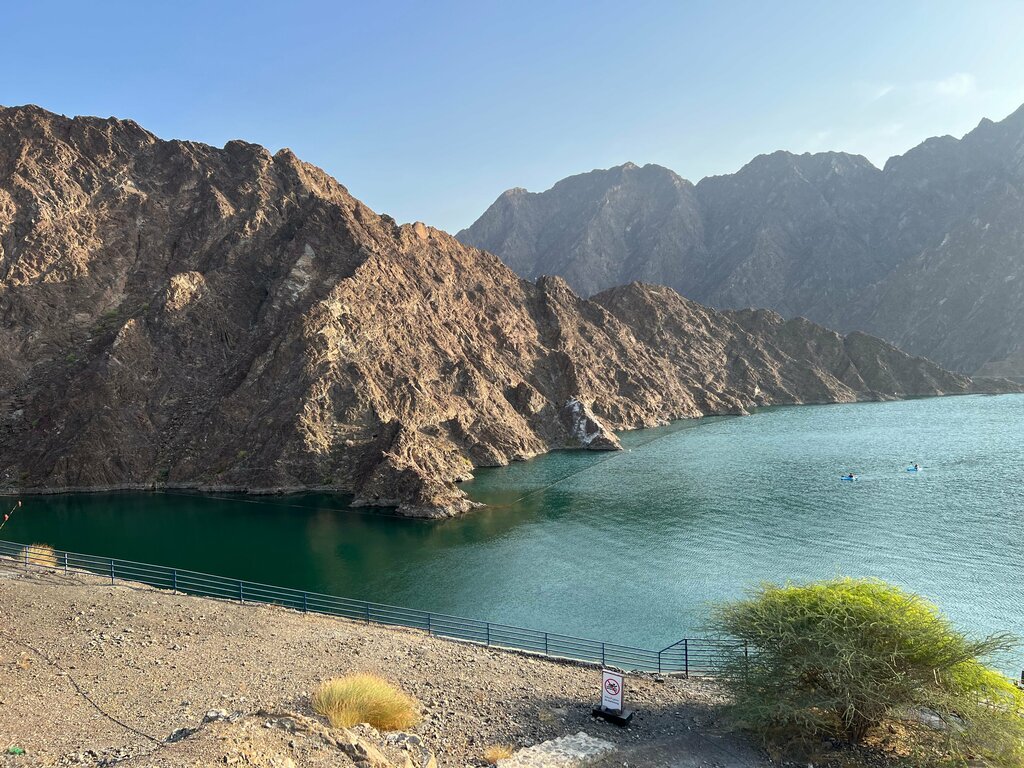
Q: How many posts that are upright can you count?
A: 14